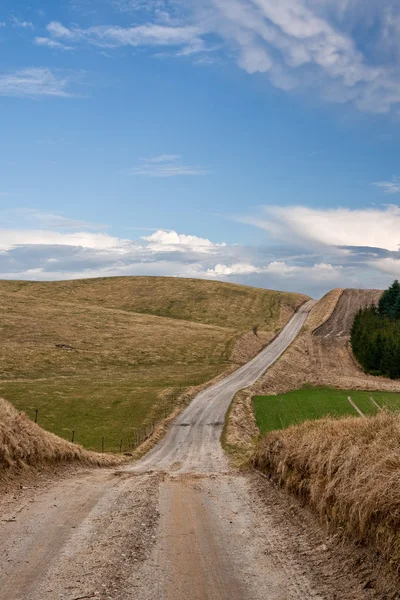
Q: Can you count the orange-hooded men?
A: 0